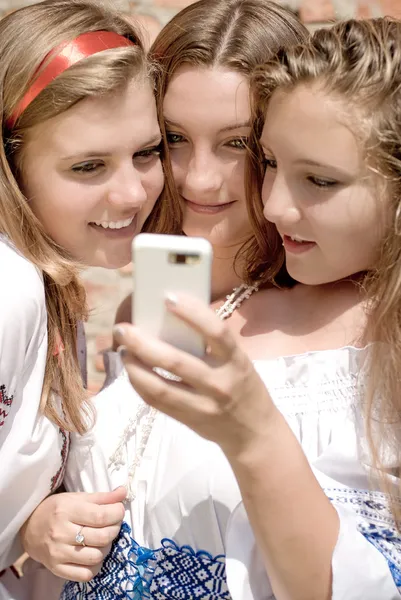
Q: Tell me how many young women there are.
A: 3